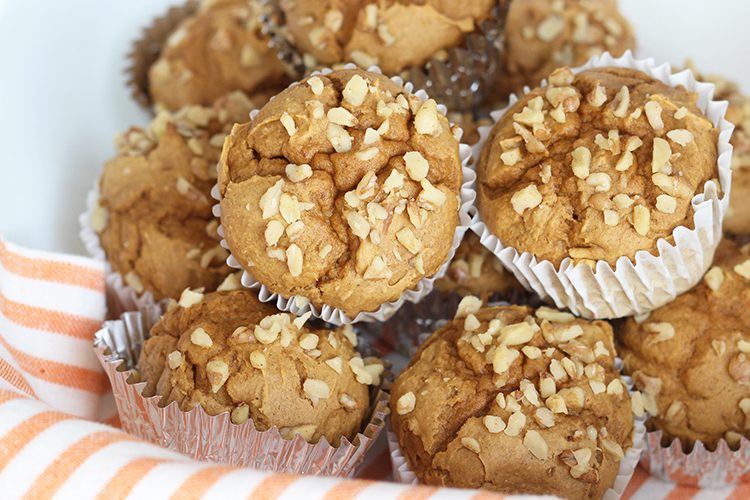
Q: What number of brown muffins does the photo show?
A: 11